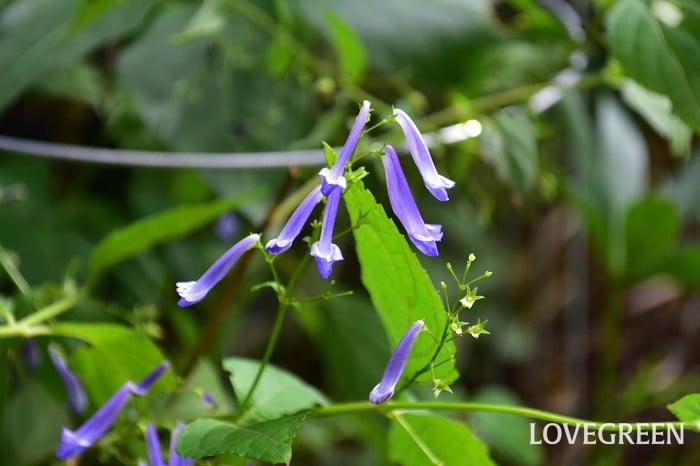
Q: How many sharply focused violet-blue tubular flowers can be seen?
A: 7